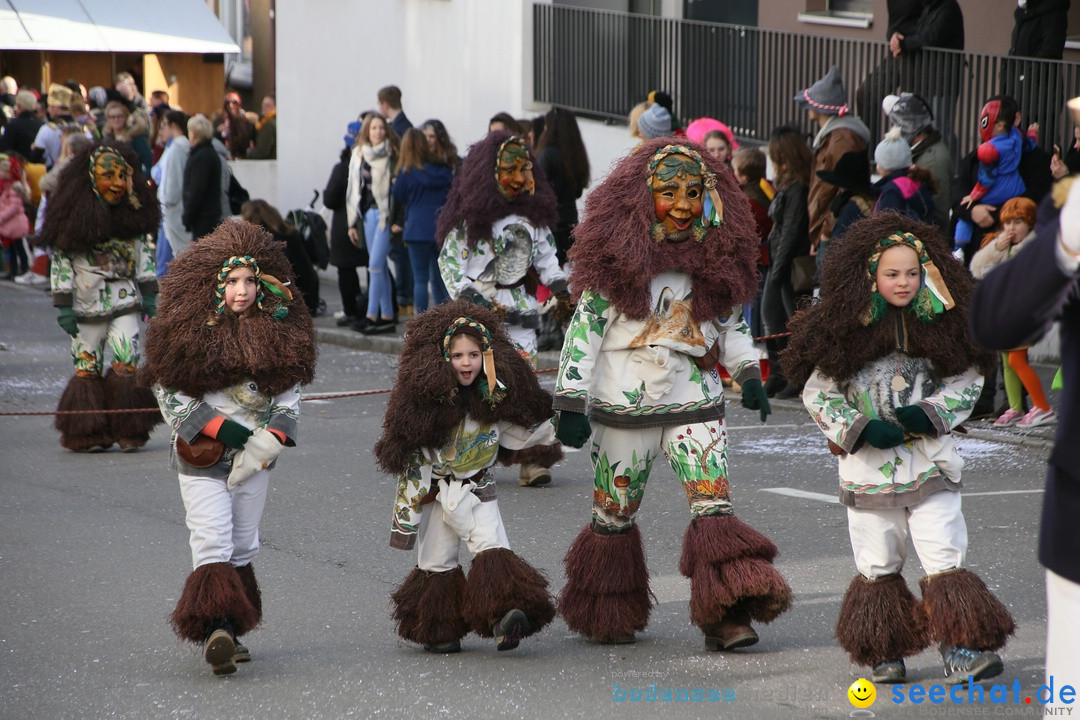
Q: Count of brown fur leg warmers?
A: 11